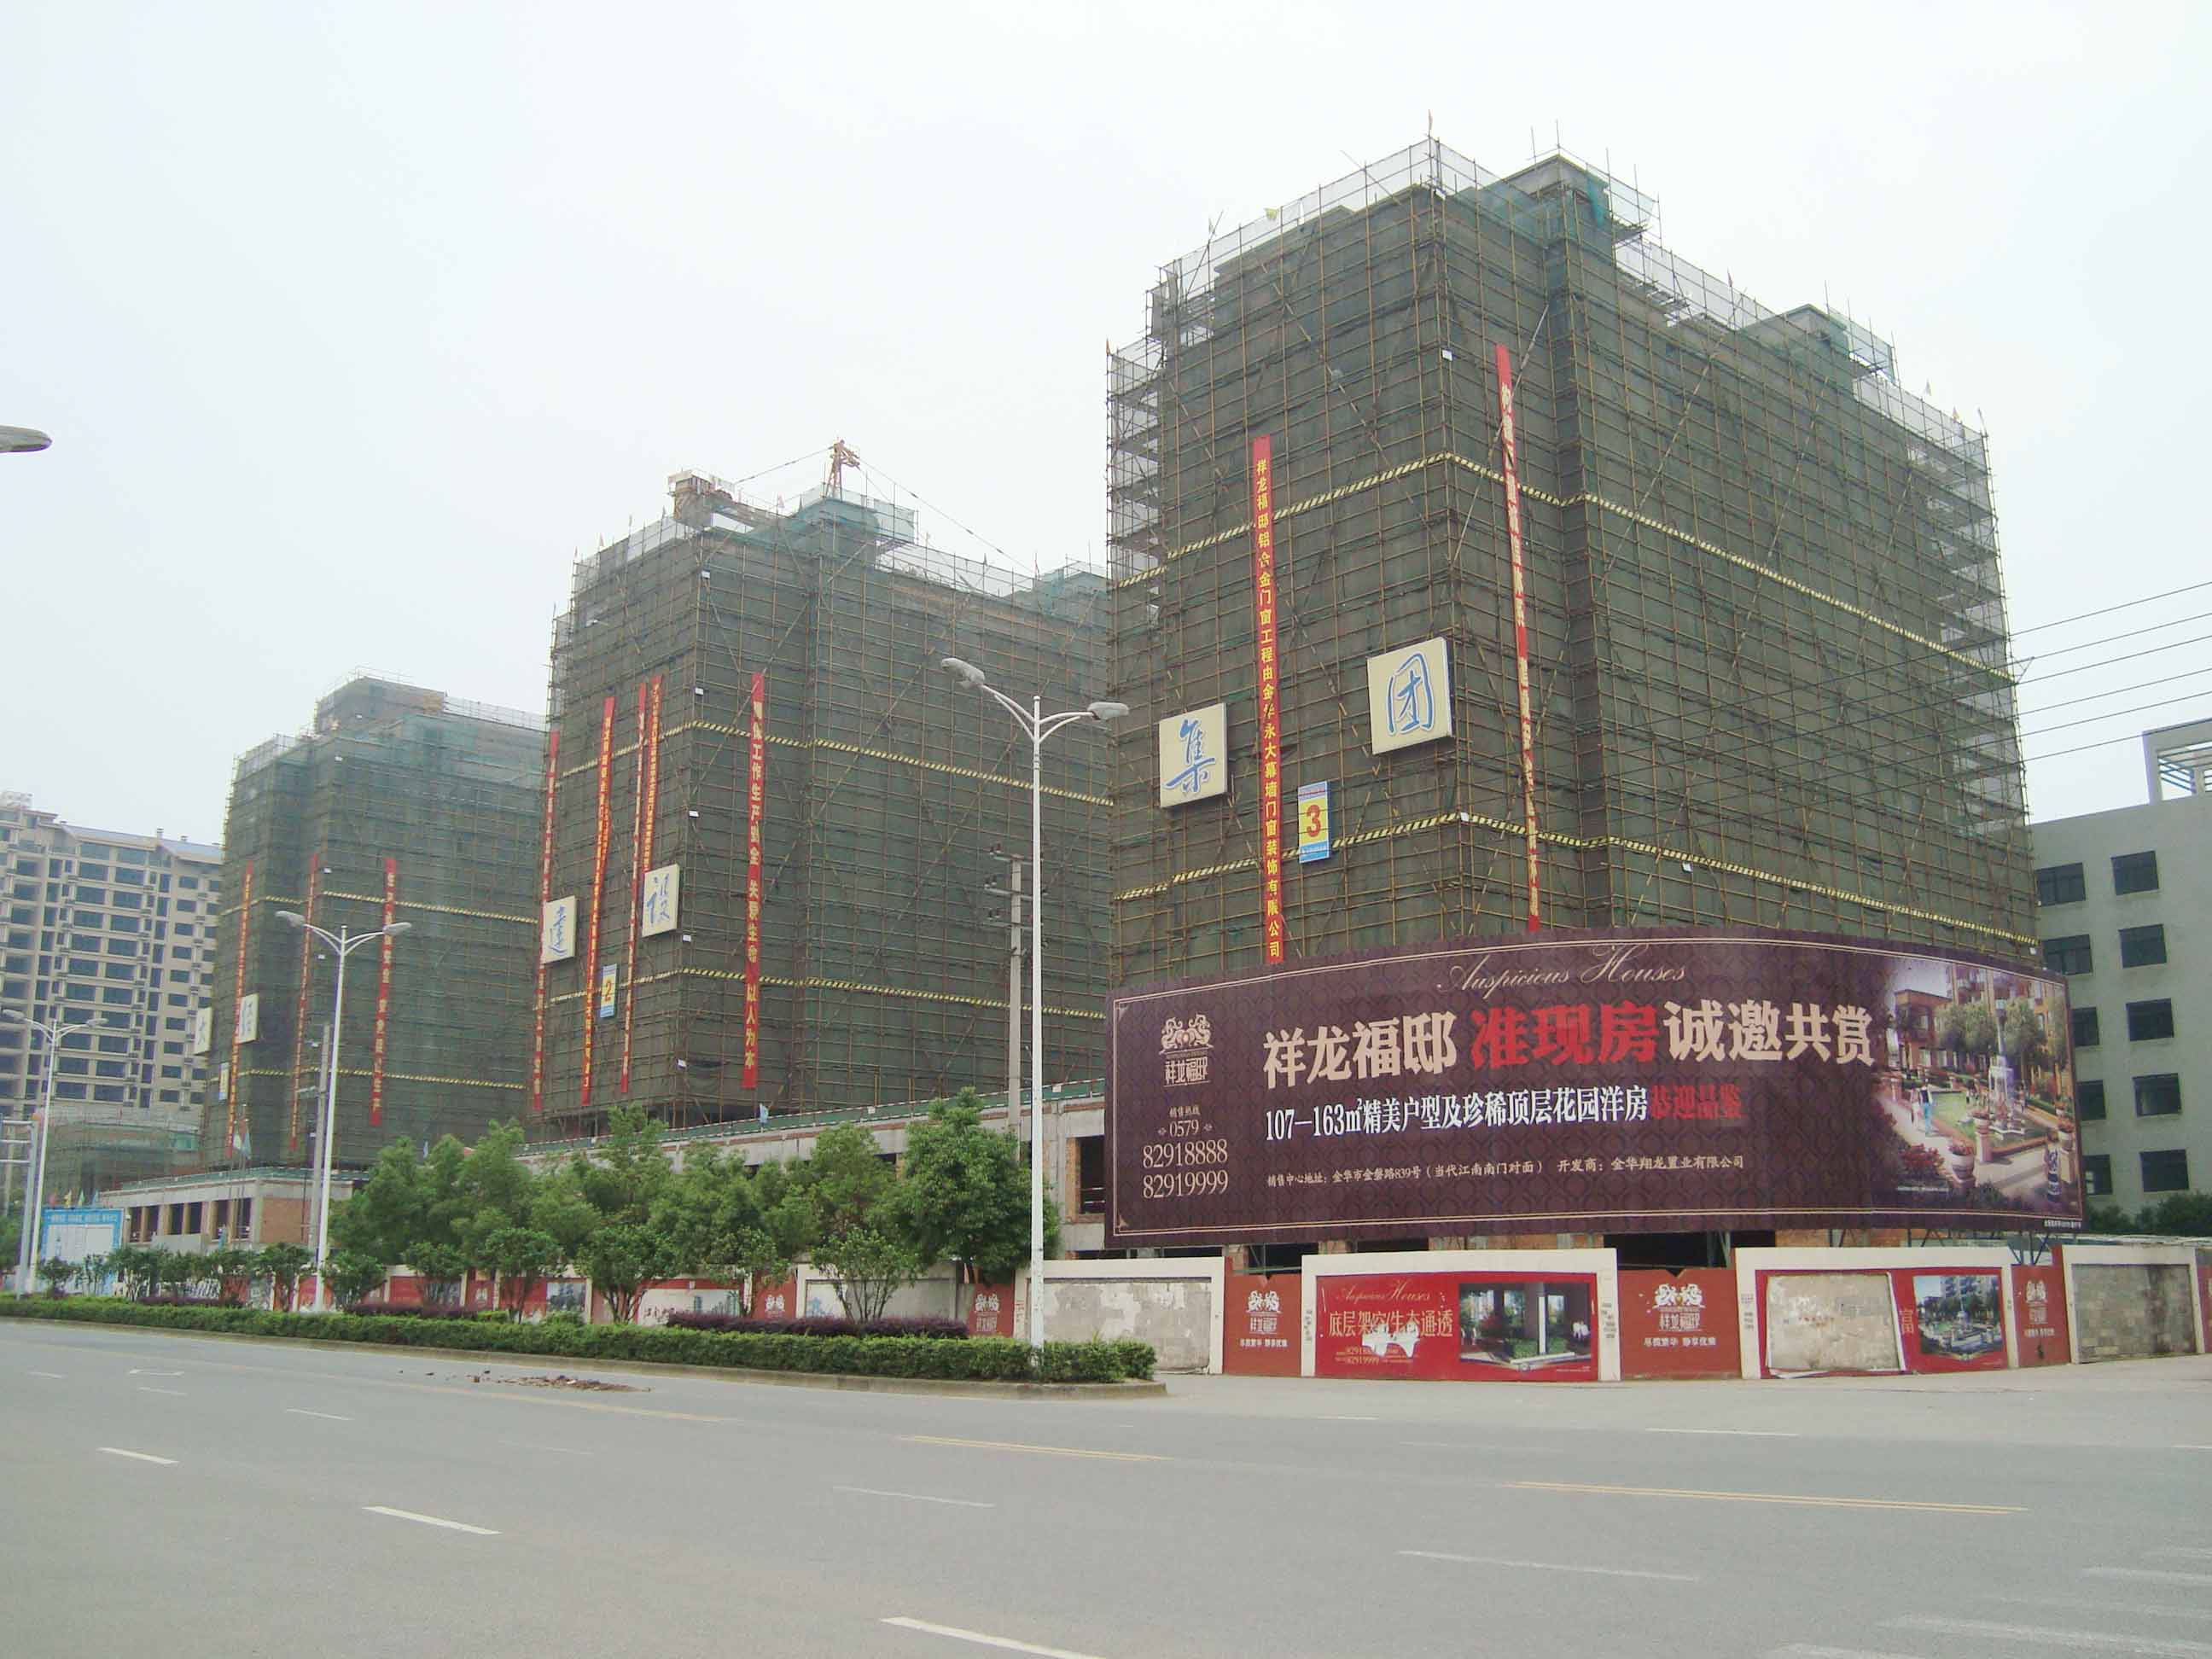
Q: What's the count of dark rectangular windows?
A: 10